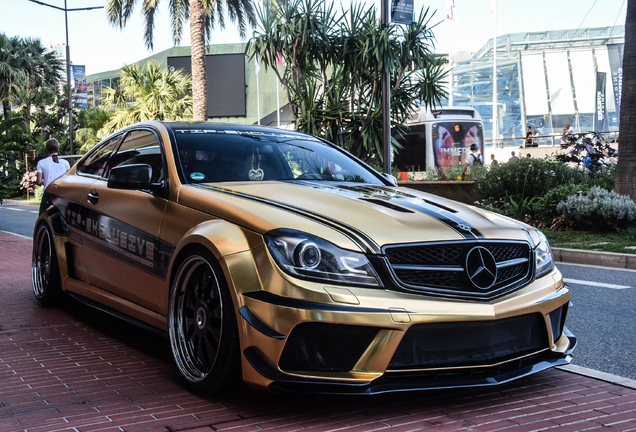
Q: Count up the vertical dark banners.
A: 4